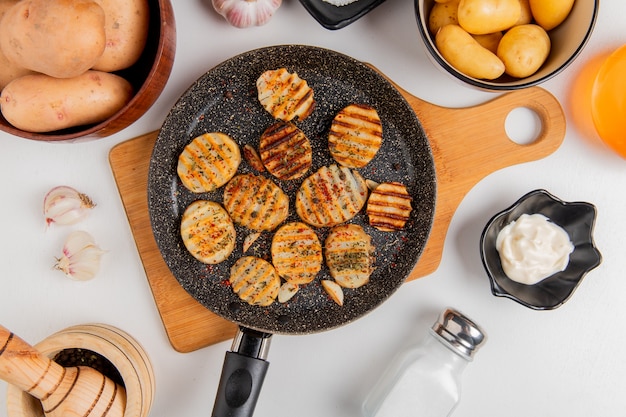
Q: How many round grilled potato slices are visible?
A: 11